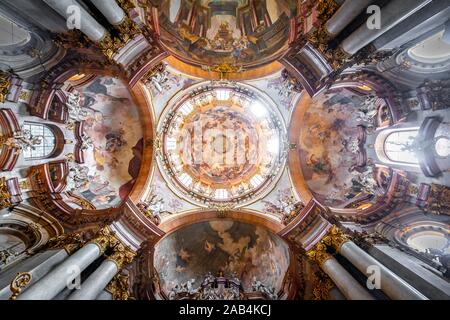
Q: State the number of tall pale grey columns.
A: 8